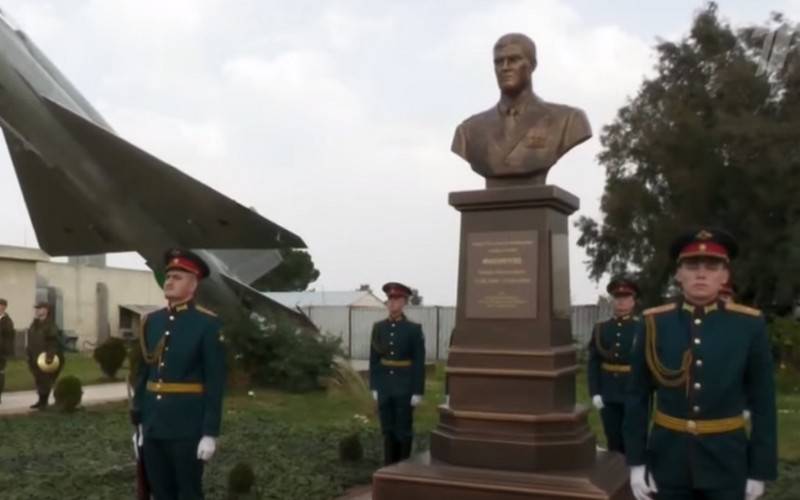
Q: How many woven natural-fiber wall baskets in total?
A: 0